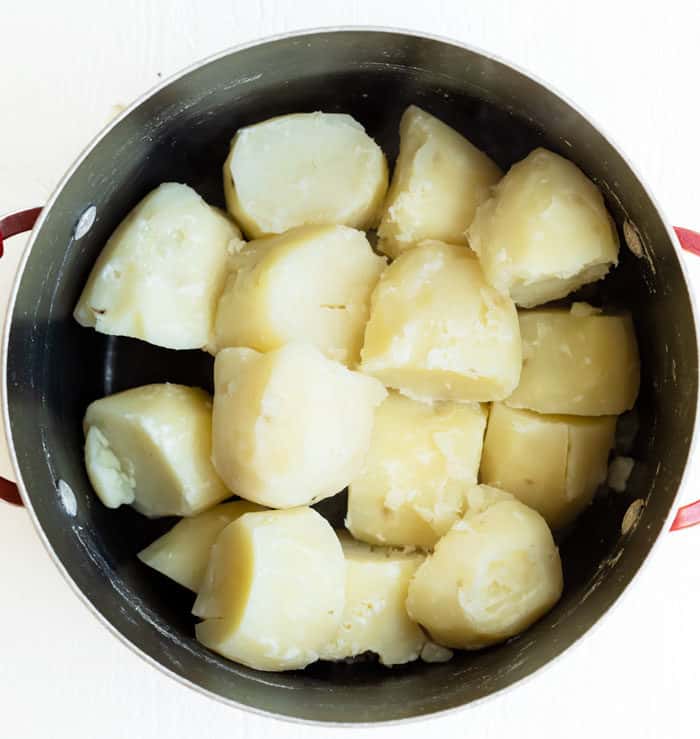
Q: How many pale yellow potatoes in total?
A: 15